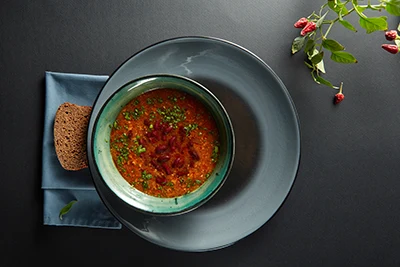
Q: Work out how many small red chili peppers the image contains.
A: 5